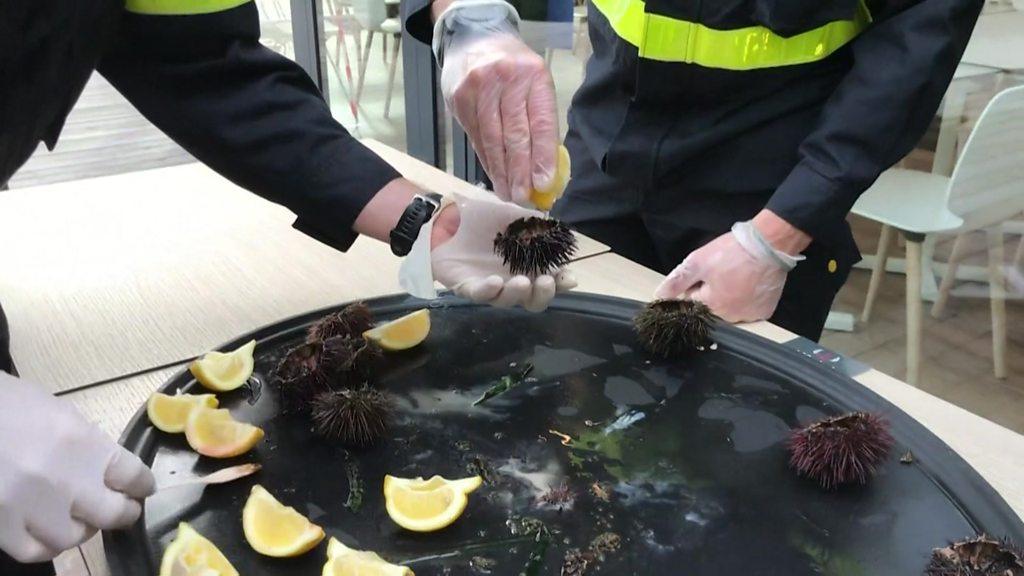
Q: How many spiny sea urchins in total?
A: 8